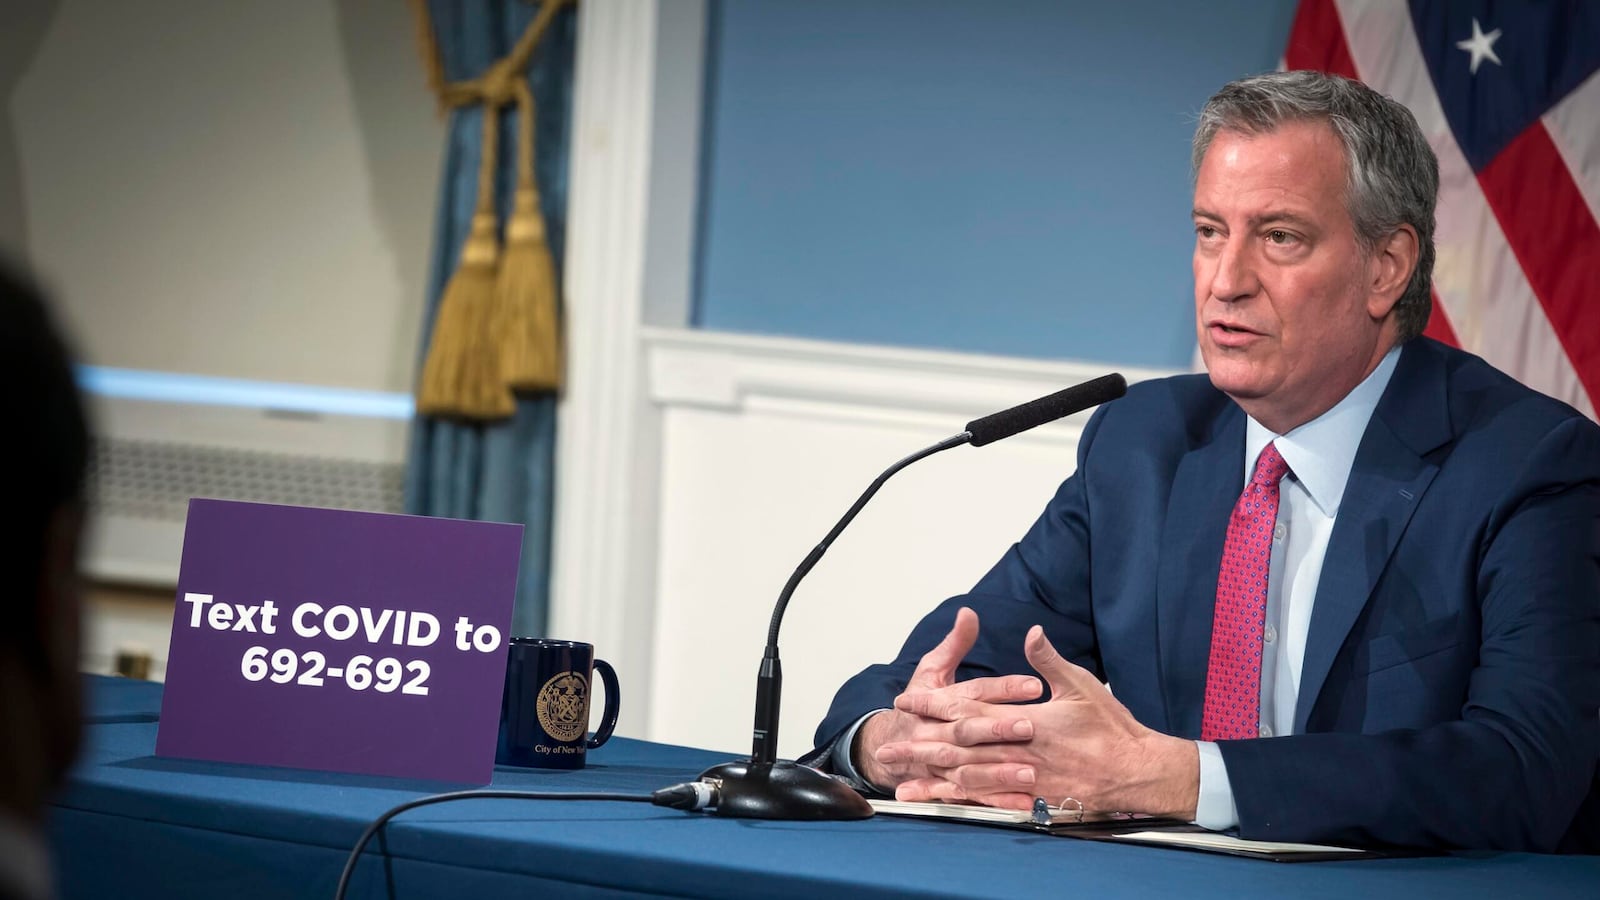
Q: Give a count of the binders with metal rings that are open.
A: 1